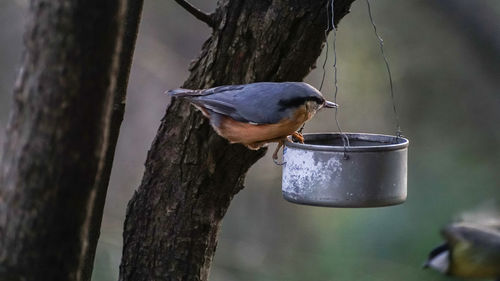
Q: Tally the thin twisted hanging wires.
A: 3